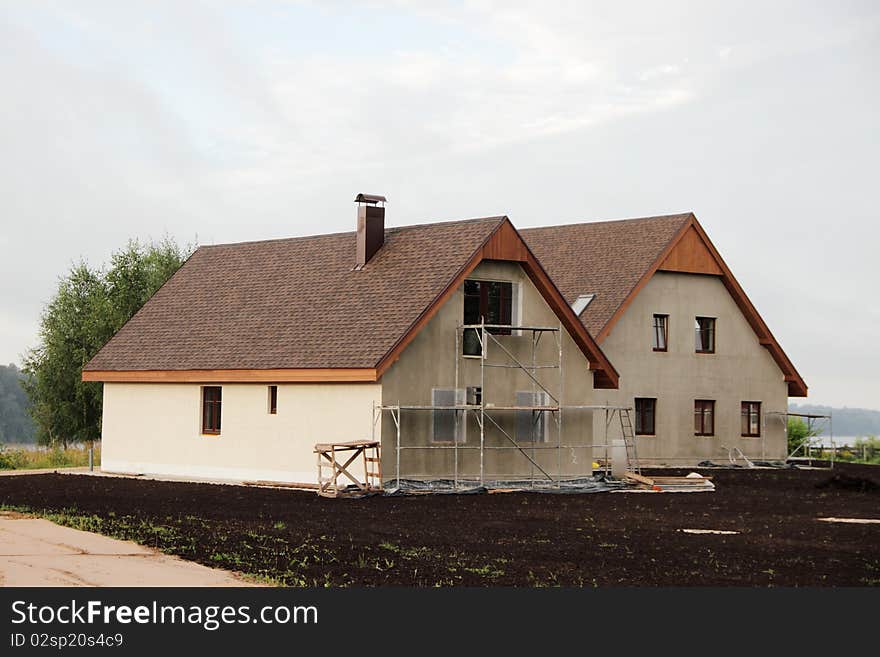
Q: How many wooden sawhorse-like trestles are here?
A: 1